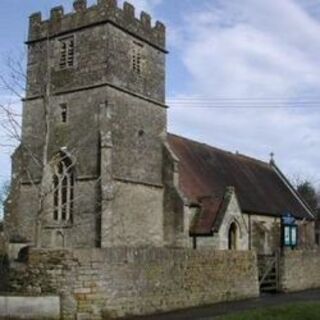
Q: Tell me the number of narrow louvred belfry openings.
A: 2